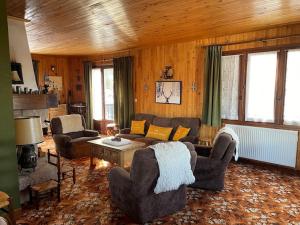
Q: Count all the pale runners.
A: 3